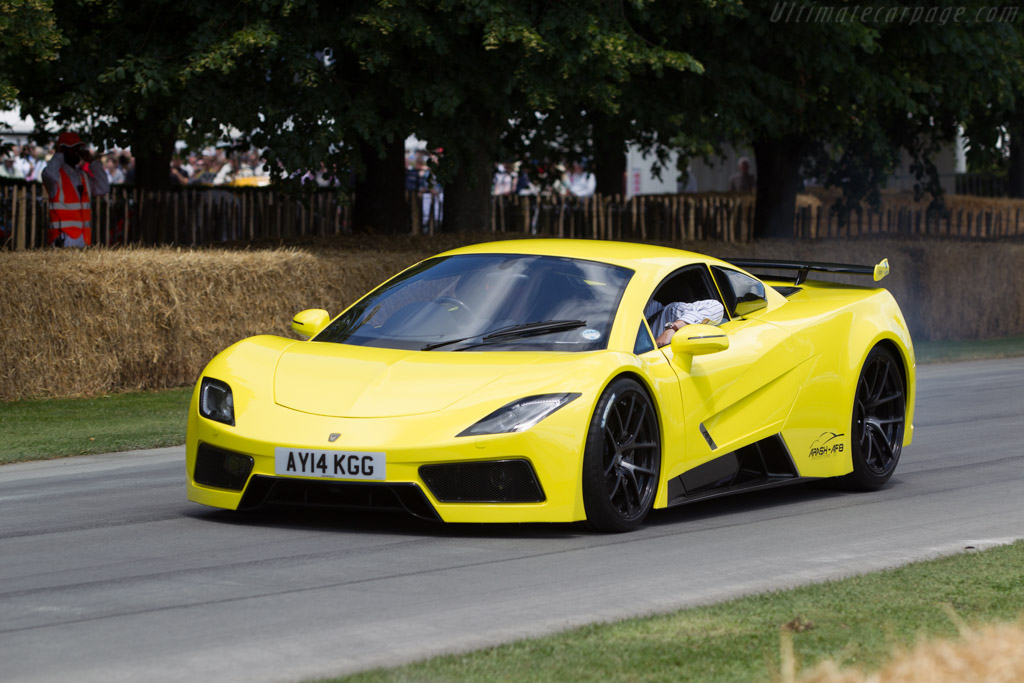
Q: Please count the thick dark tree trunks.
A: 5